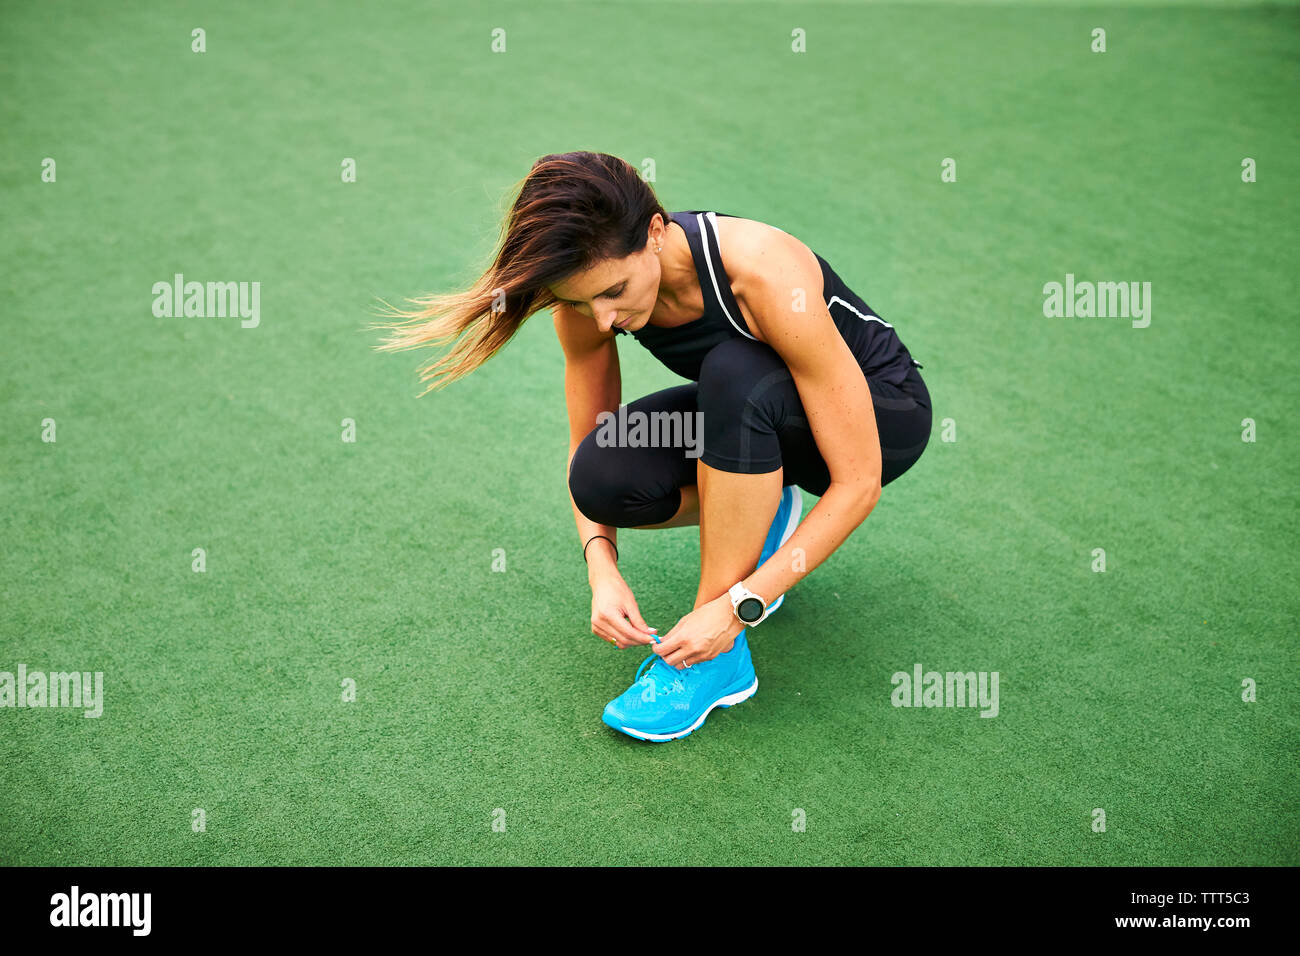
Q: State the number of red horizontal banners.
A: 0